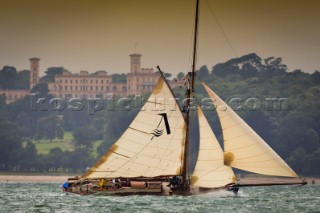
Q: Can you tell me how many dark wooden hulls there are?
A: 1